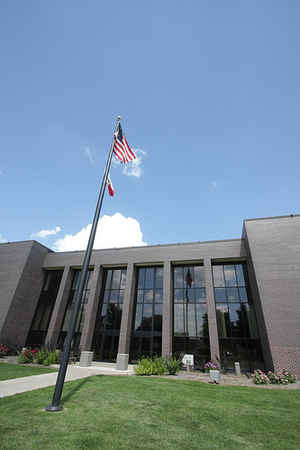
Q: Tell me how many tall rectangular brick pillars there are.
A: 5